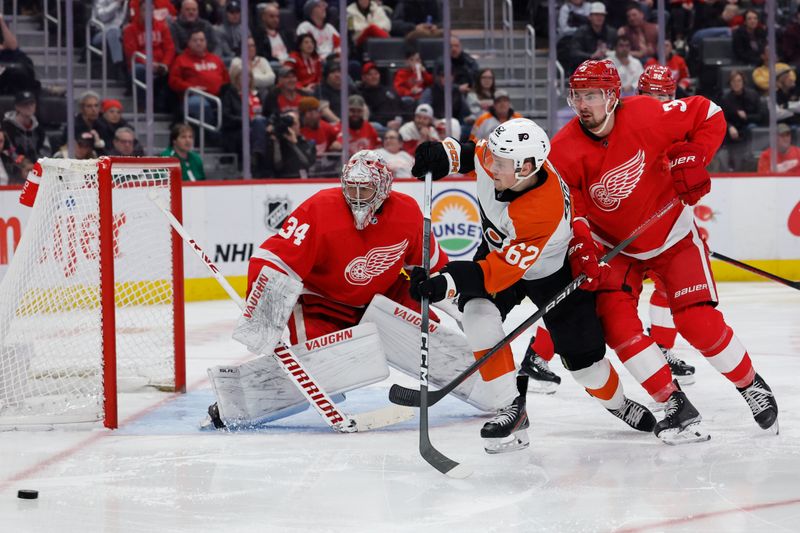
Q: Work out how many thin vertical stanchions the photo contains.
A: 8